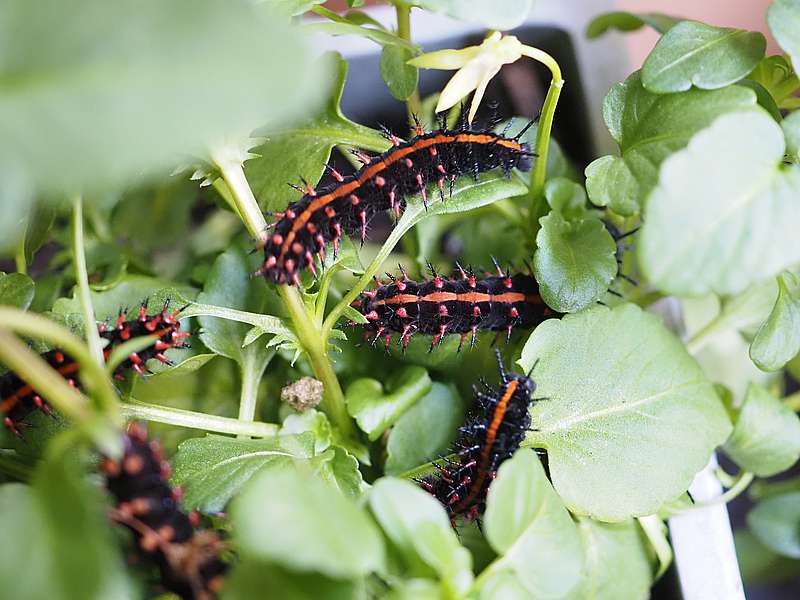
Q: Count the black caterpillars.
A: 5